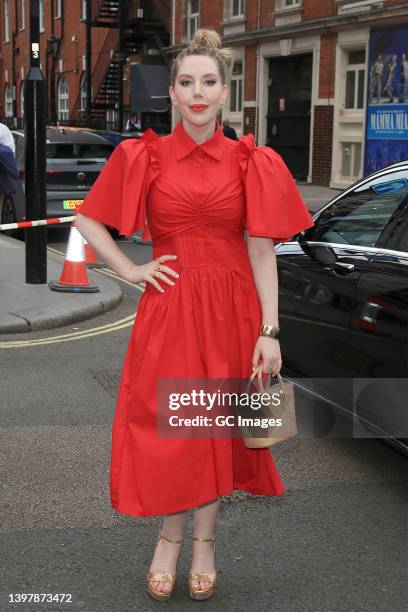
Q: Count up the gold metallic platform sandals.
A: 2